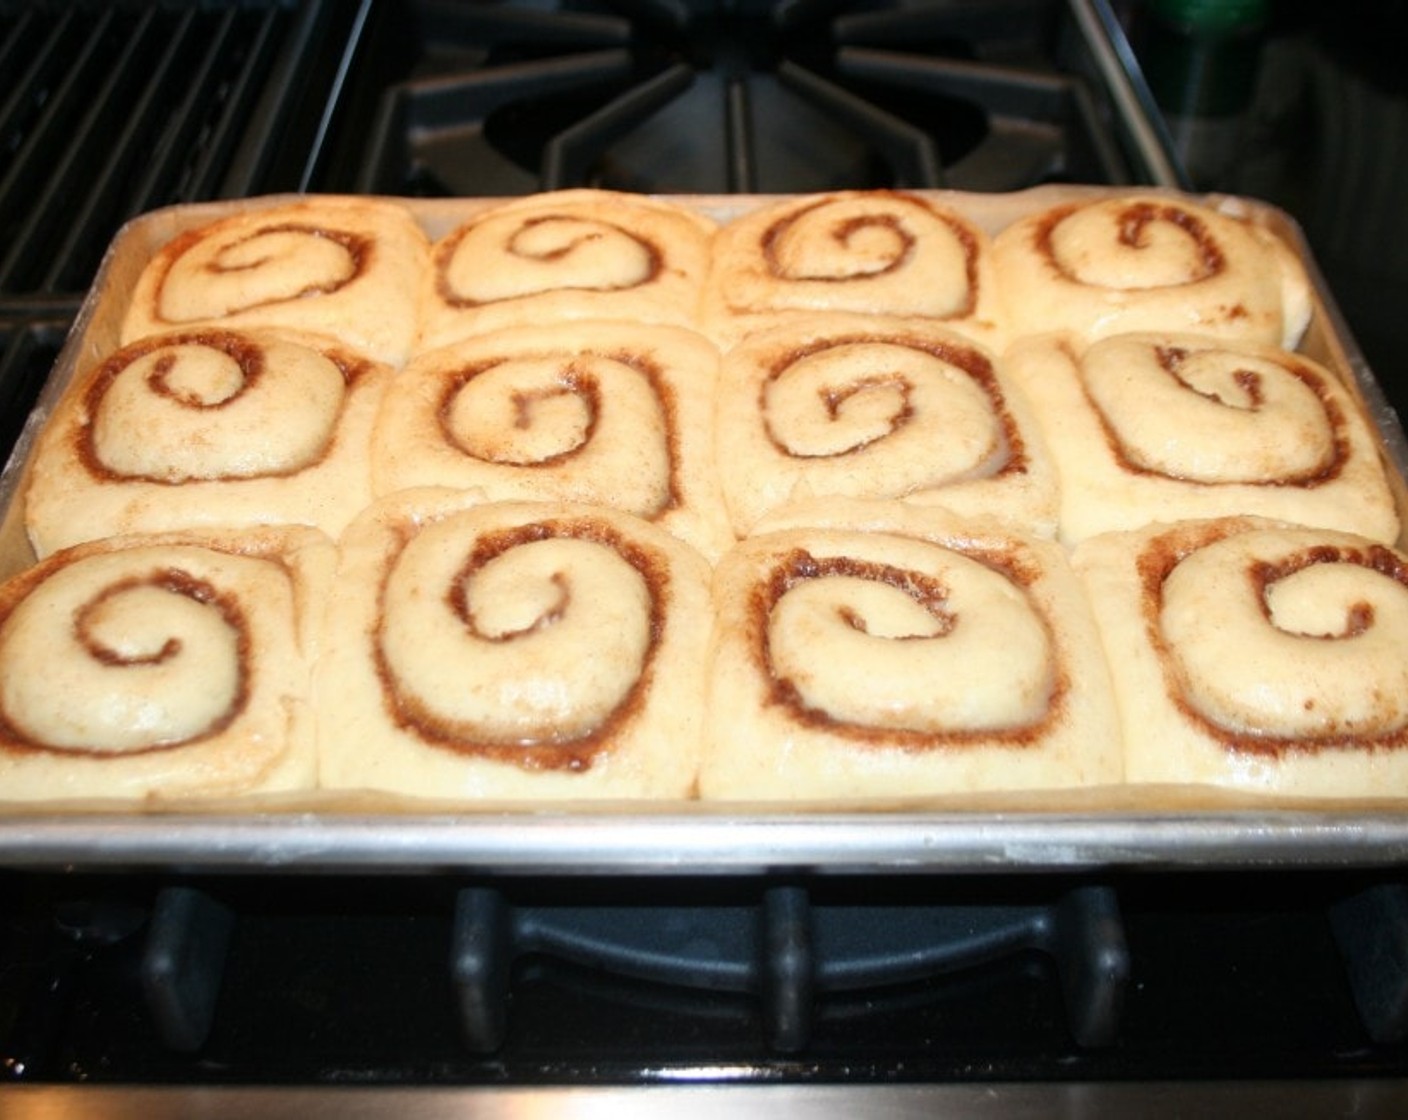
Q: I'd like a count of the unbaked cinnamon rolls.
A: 12